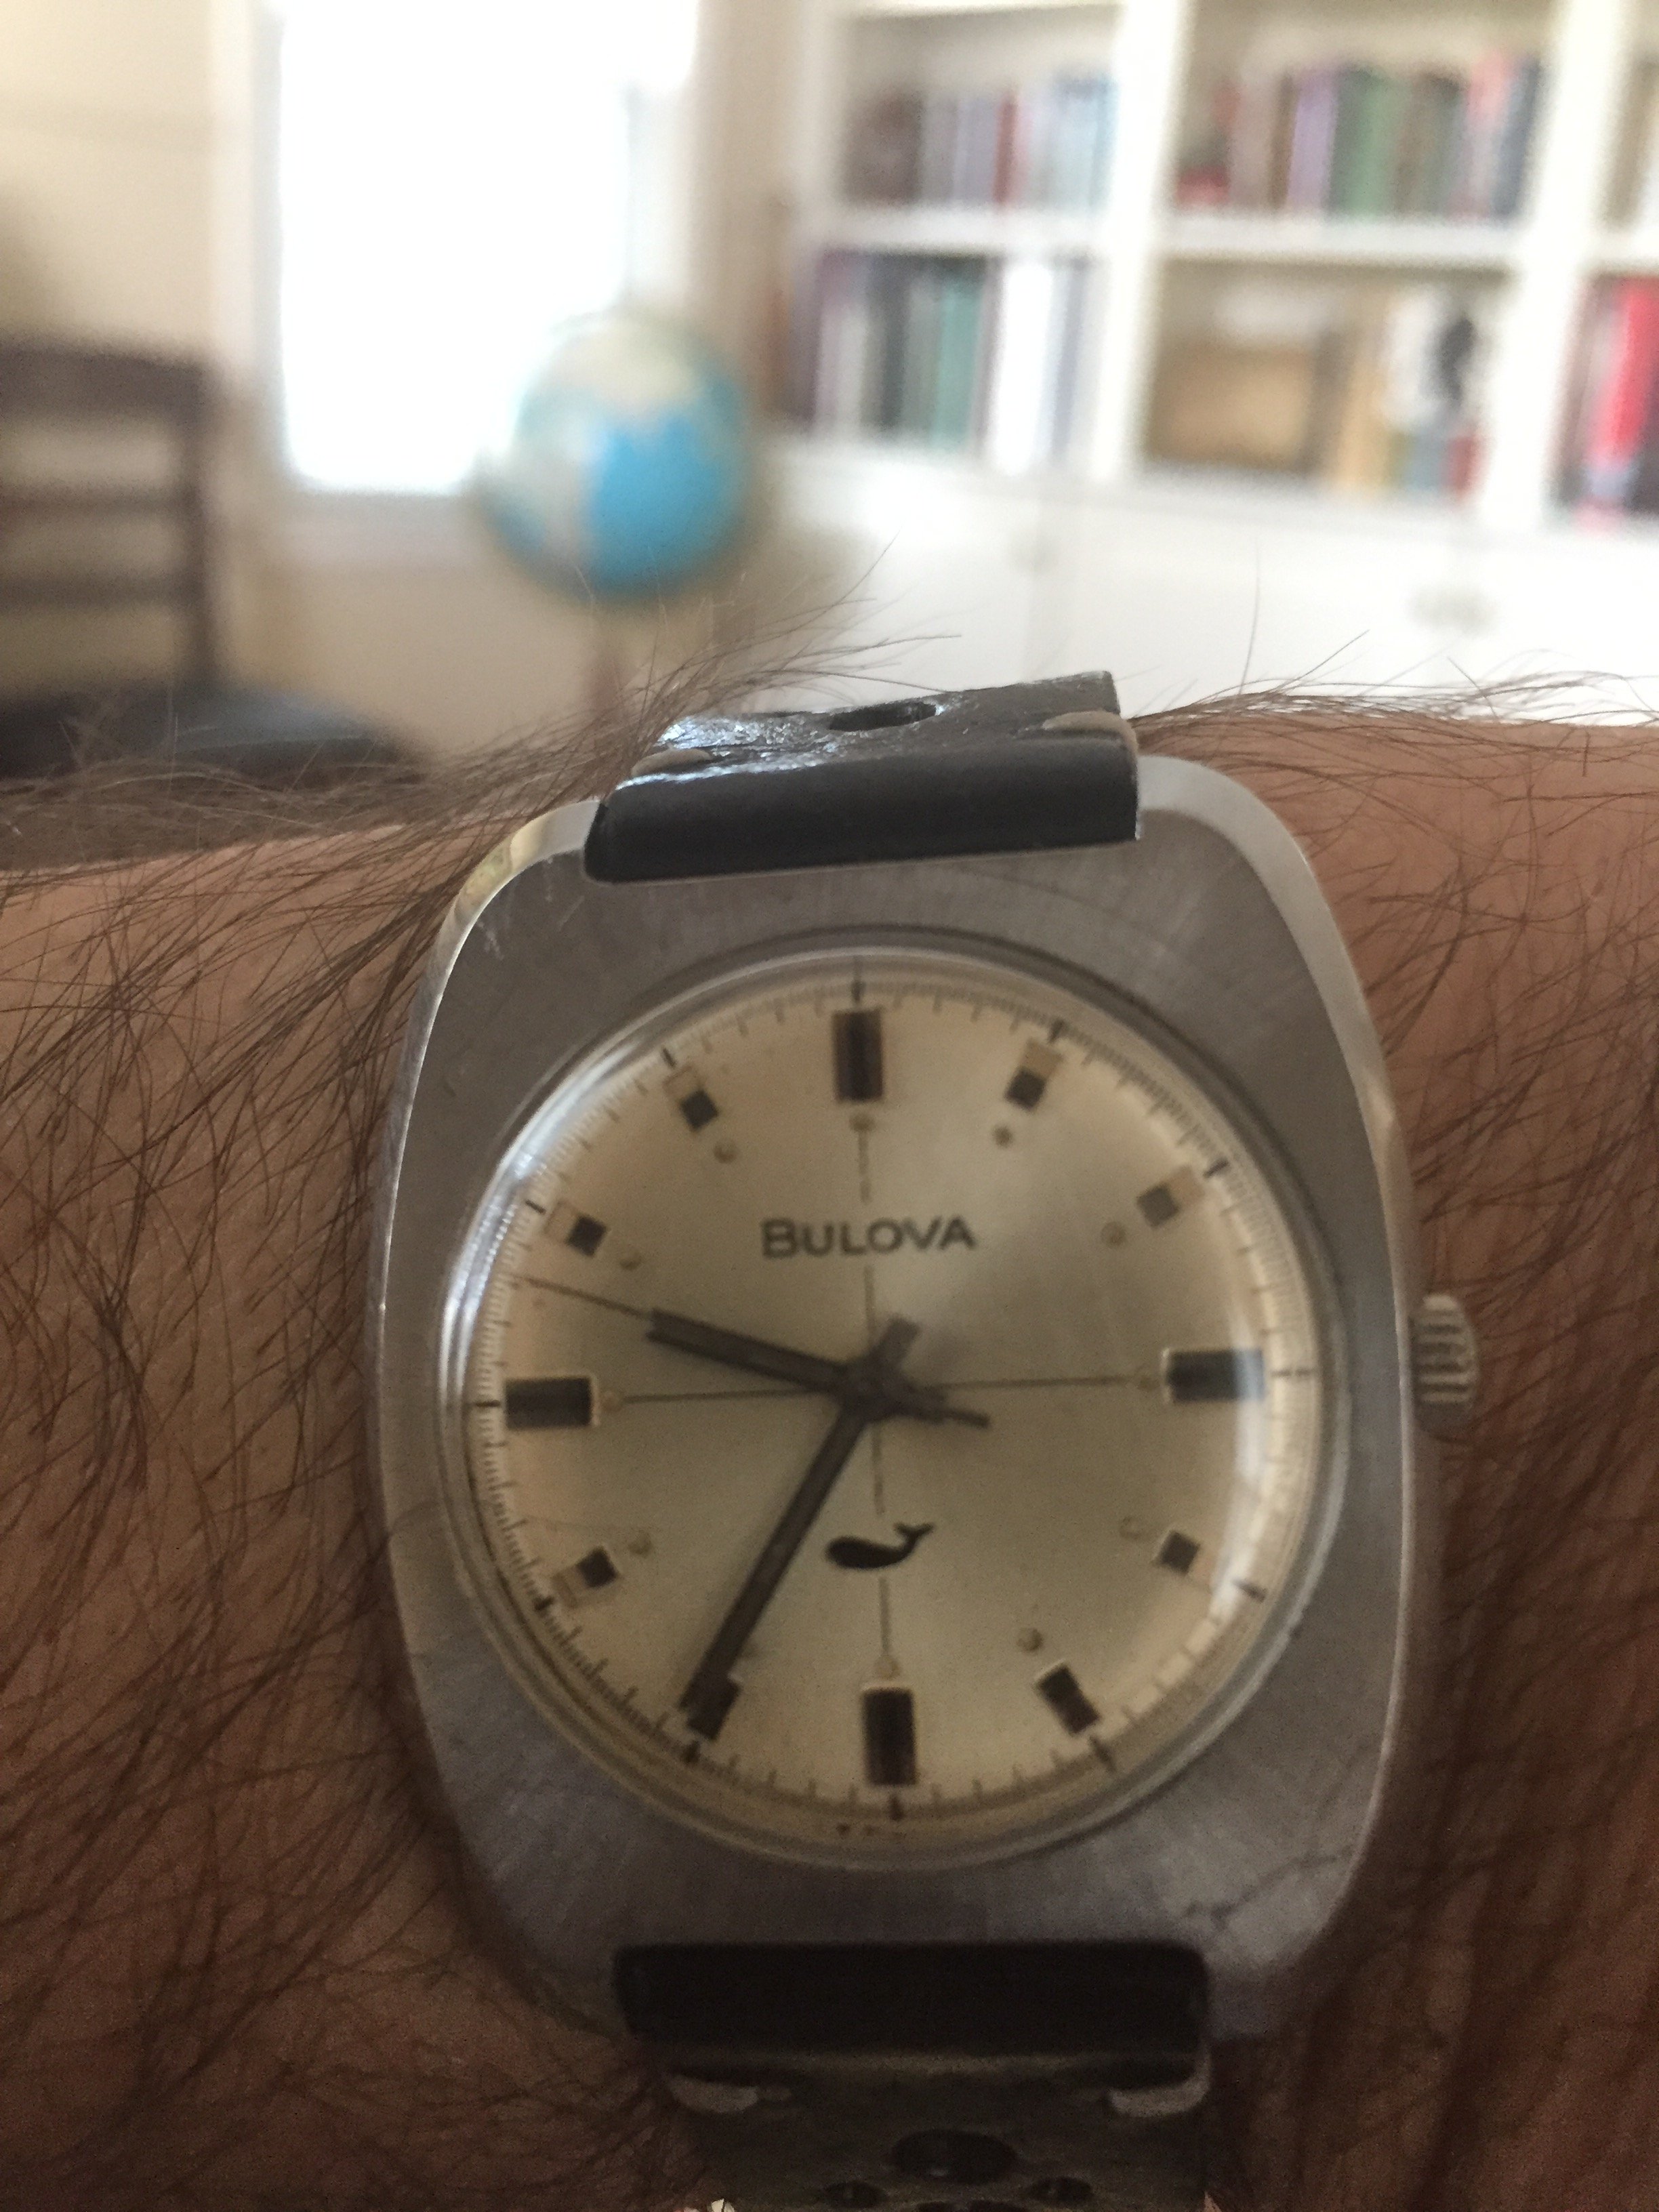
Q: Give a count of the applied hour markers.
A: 12